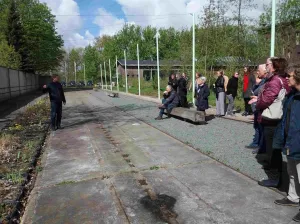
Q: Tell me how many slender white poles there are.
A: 12